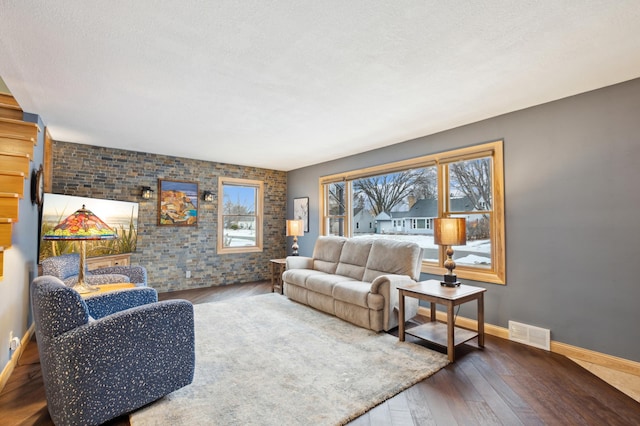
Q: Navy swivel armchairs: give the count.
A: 2